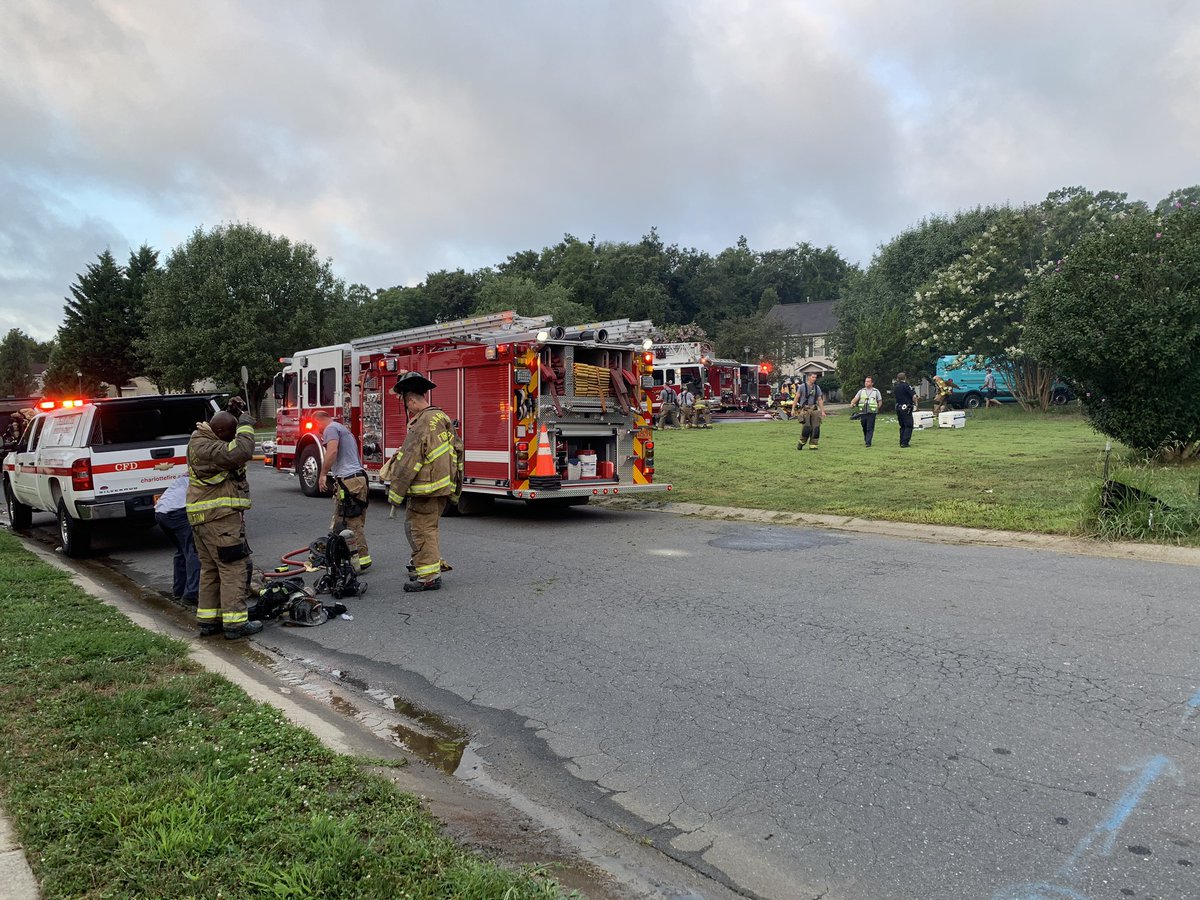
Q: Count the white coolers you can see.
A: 2